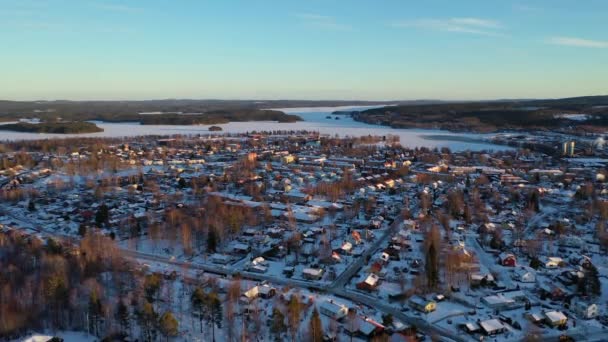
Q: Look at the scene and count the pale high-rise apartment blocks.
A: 2